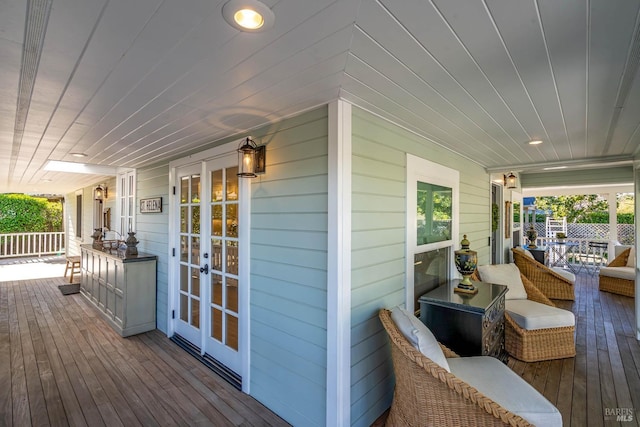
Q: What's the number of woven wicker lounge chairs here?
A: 4